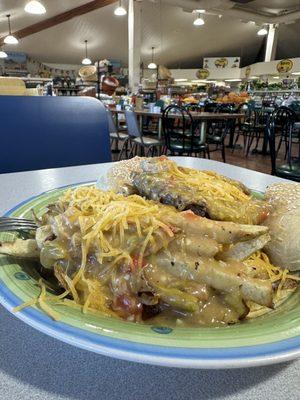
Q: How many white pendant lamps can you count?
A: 8